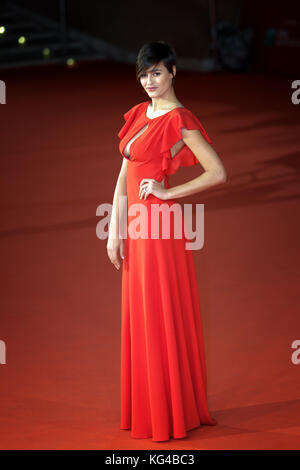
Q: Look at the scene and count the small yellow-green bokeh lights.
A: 4